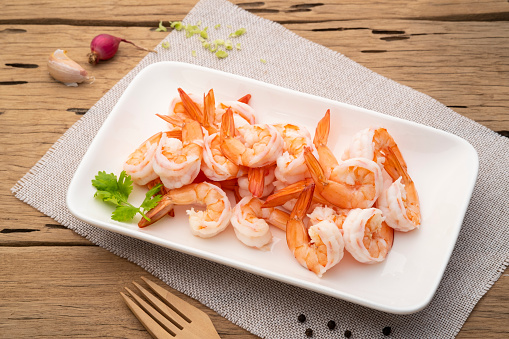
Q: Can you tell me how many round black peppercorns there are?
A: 5